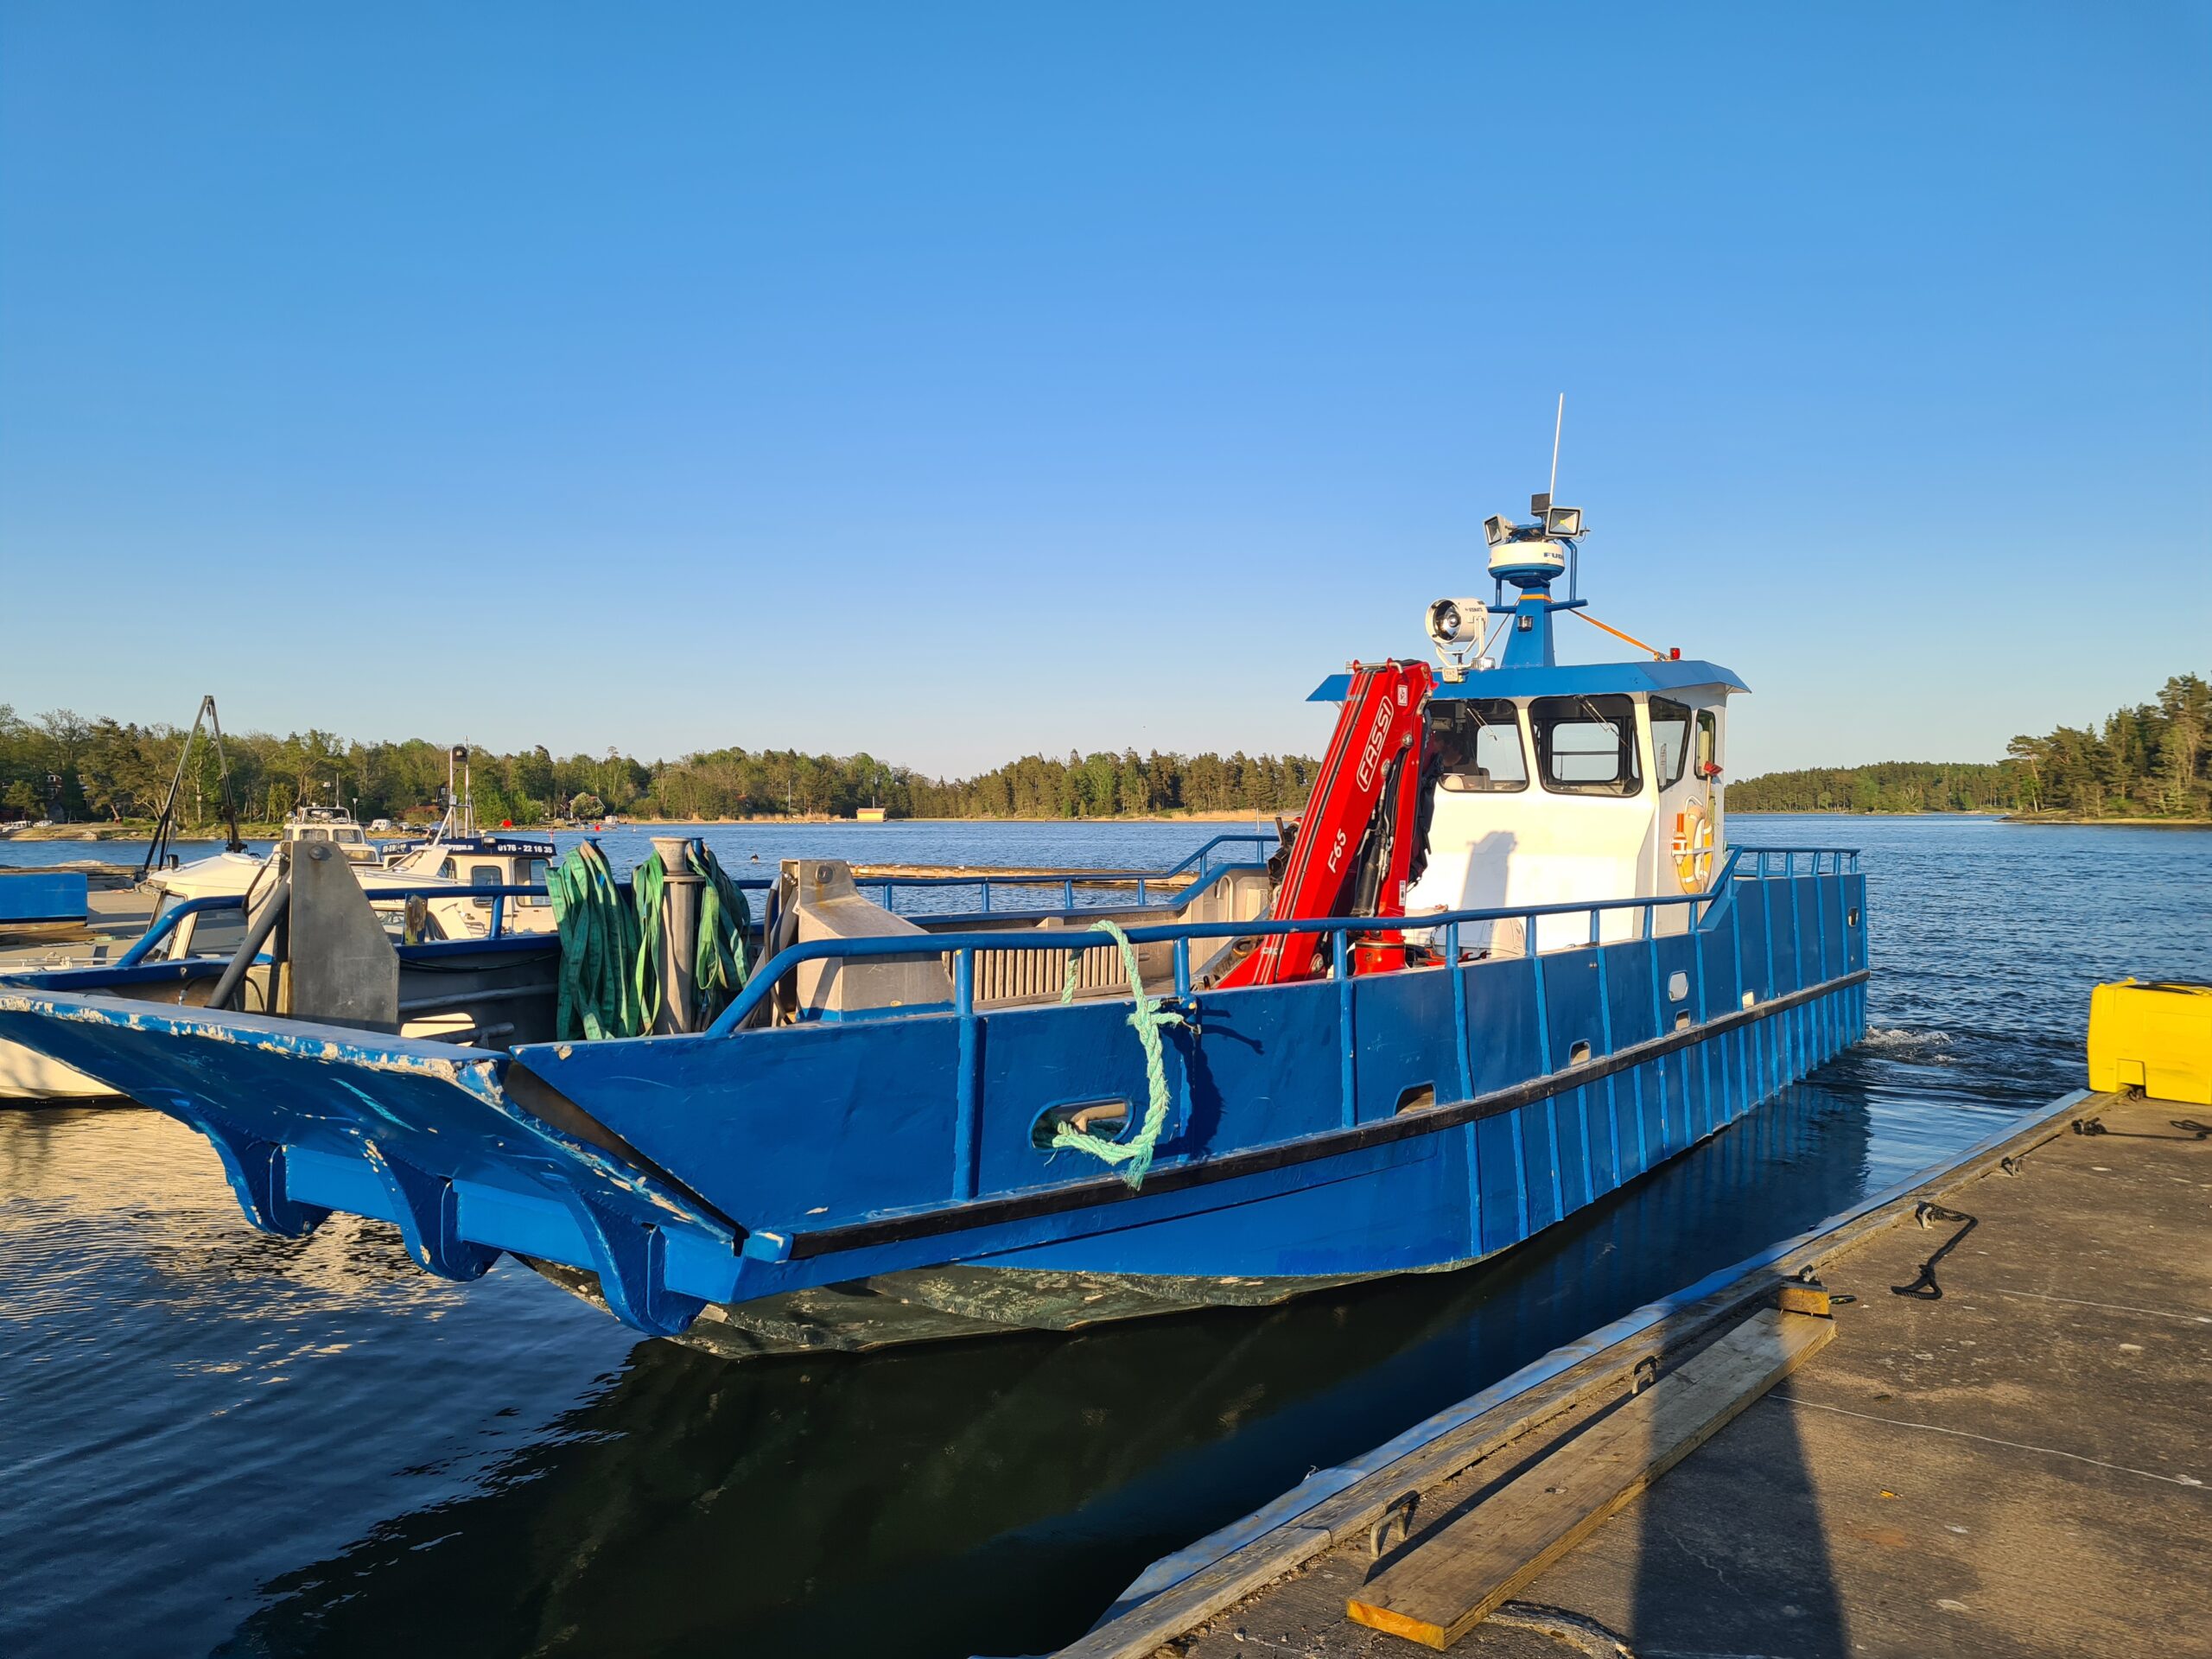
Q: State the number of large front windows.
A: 2